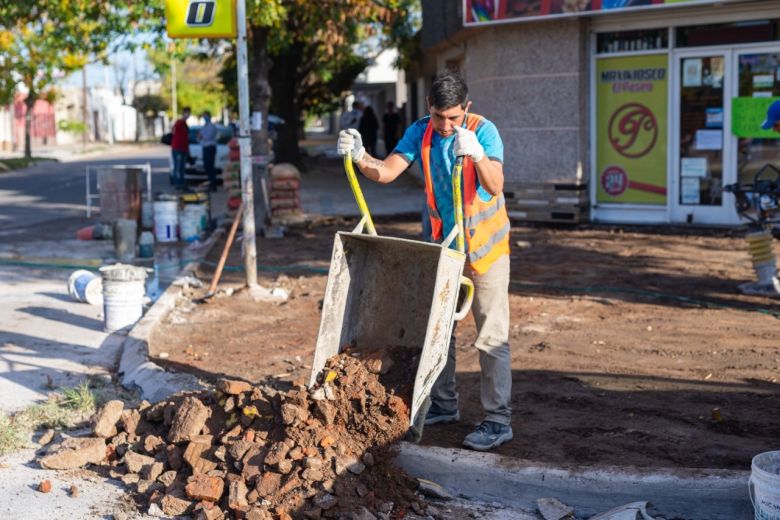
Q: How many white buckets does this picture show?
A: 5